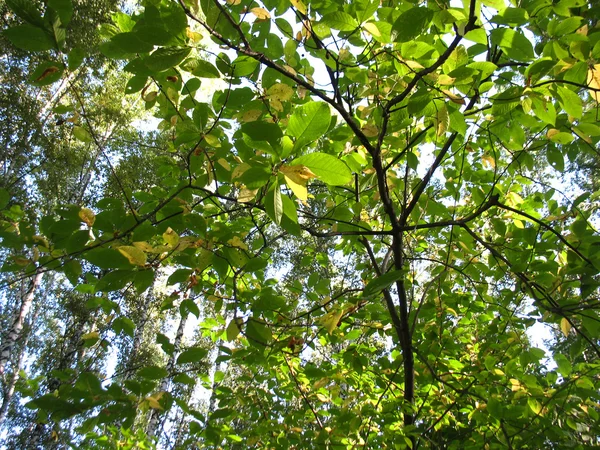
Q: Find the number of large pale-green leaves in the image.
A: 2